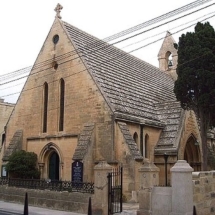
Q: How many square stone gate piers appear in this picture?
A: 3